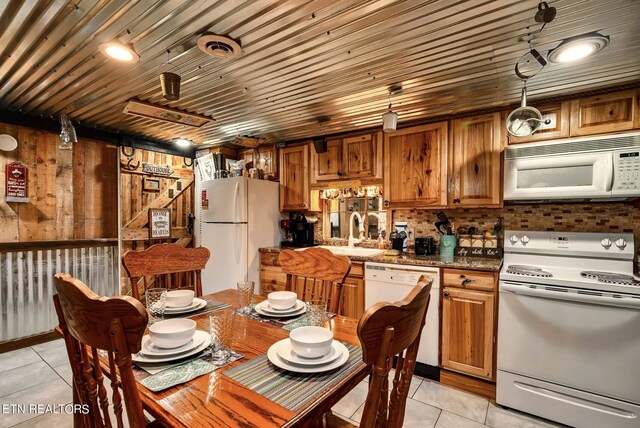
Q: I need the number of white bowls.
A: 4